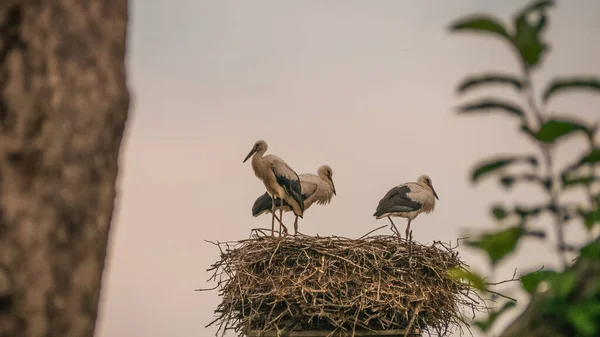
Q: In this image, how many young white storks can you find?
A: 3